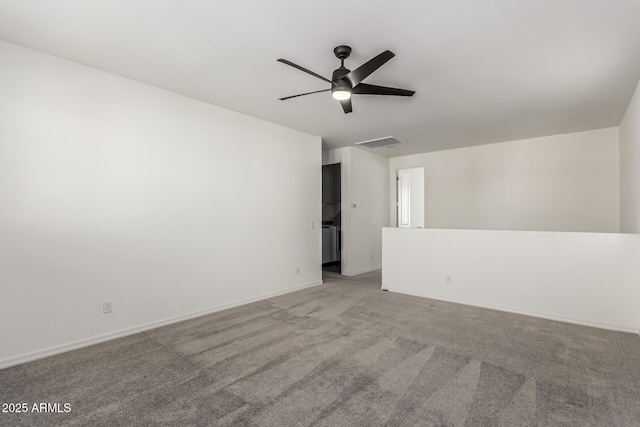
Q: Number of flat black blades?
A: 5